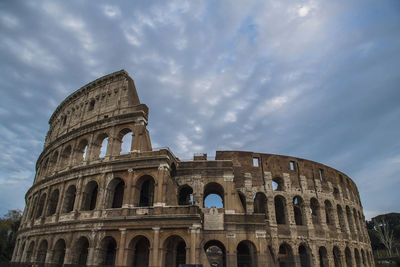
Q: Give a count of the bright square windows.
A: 3